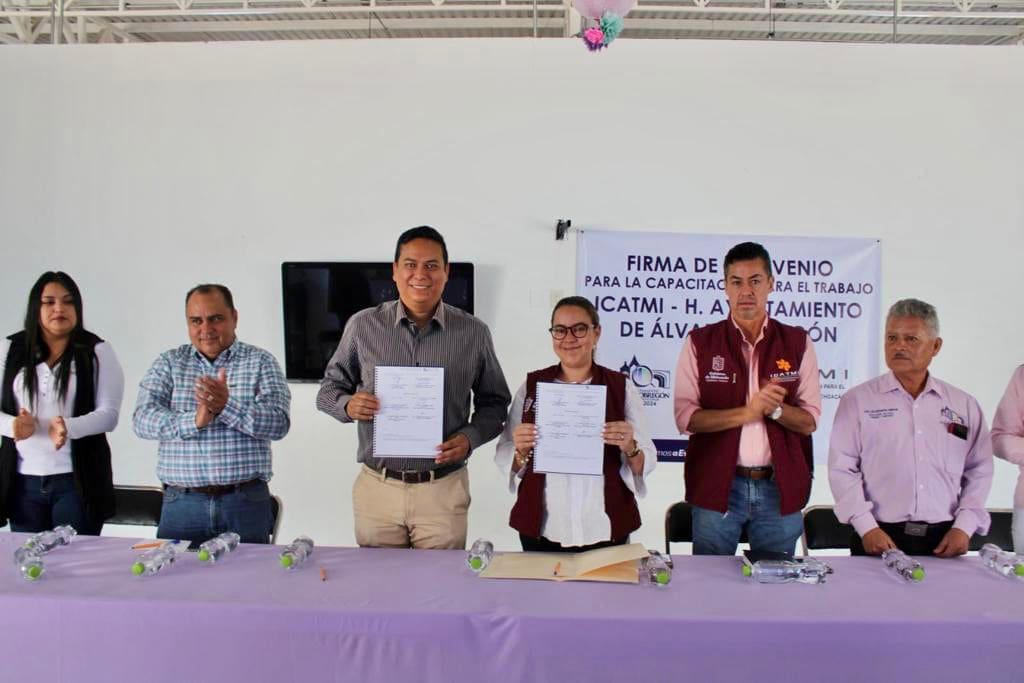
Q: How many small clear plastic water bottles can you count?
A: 10